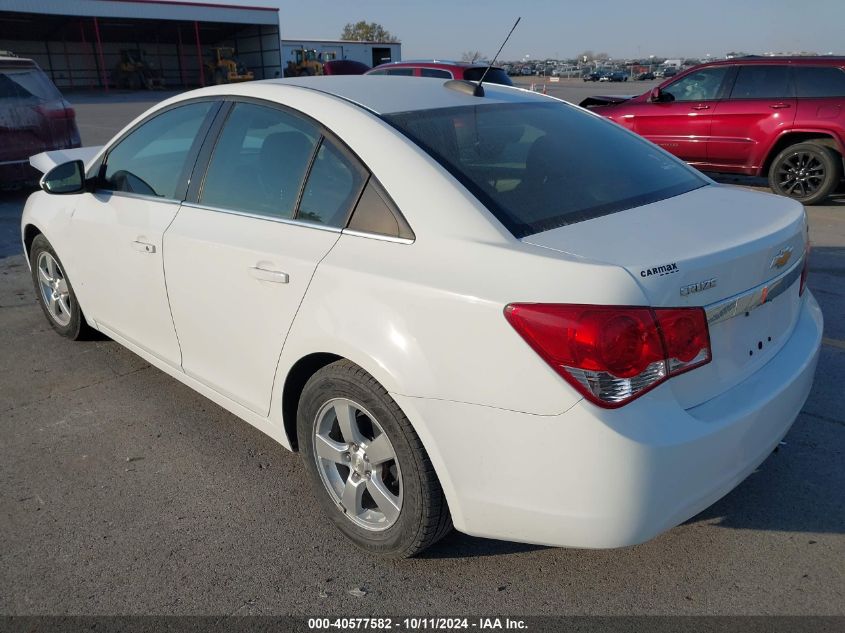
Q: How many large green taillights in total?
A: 0